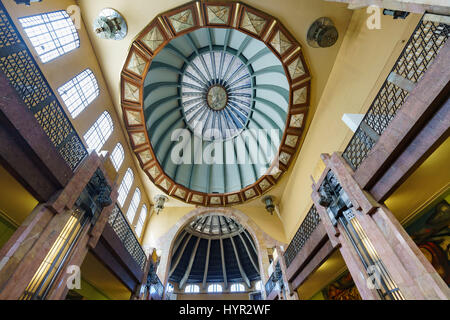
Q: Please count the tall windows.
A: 7